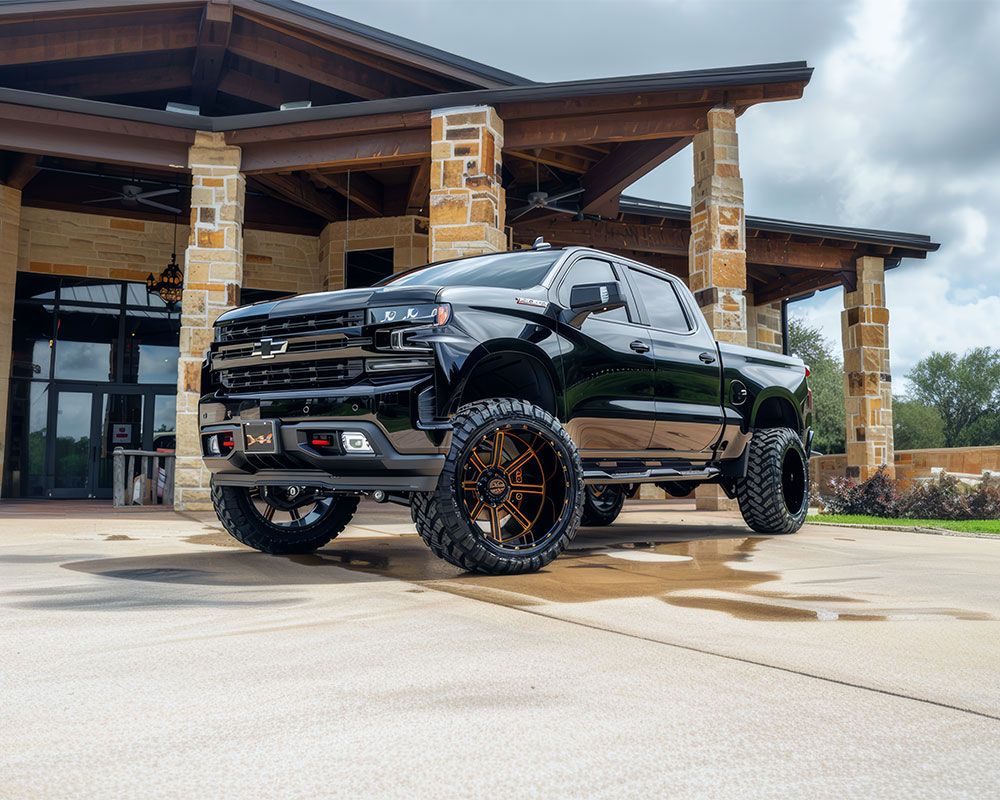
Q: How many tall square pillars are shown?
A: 4